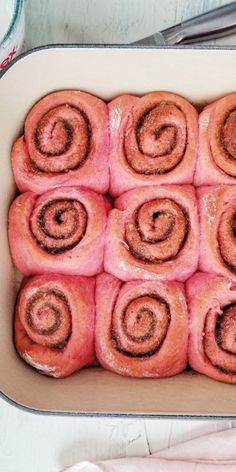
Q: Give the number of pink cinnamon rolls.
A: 9